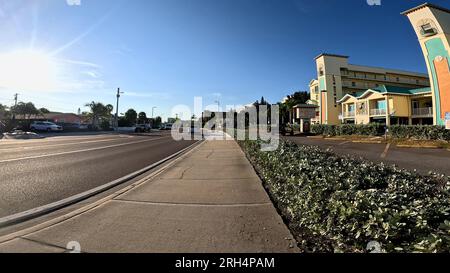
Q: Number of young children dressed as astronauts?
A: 0